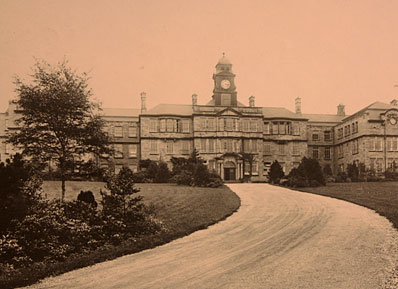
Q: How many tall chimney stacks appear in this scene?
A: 5